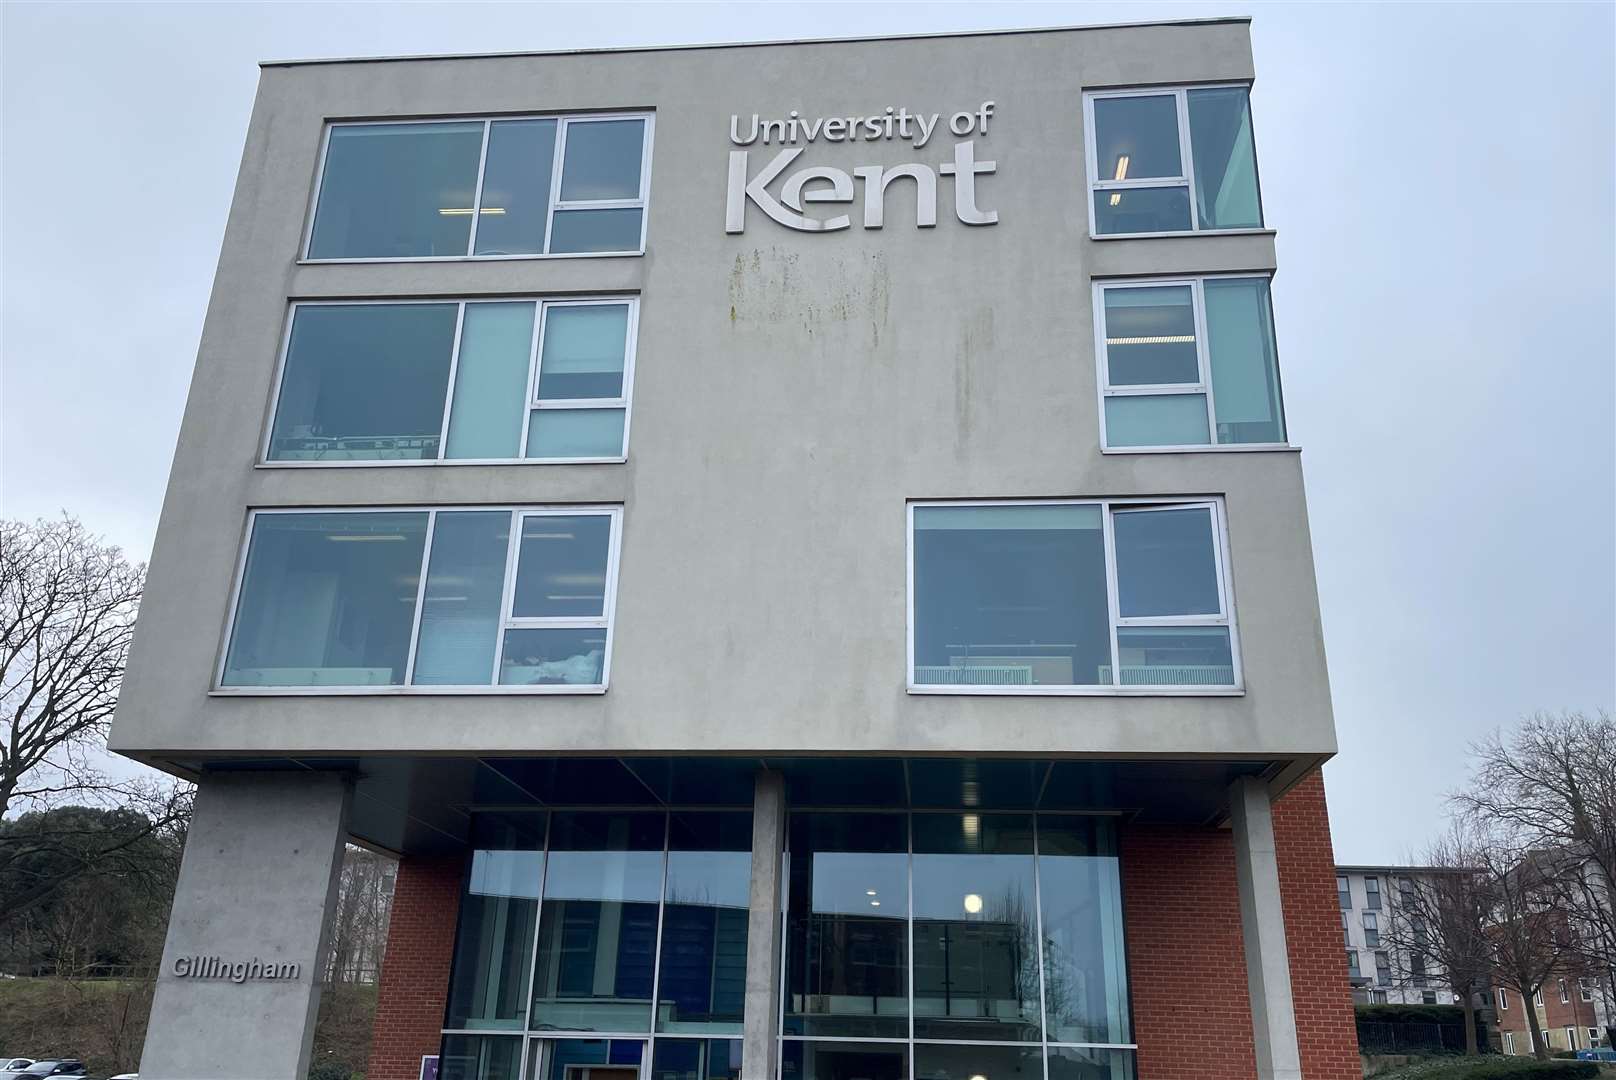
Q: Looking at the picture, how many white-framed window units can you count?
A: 6